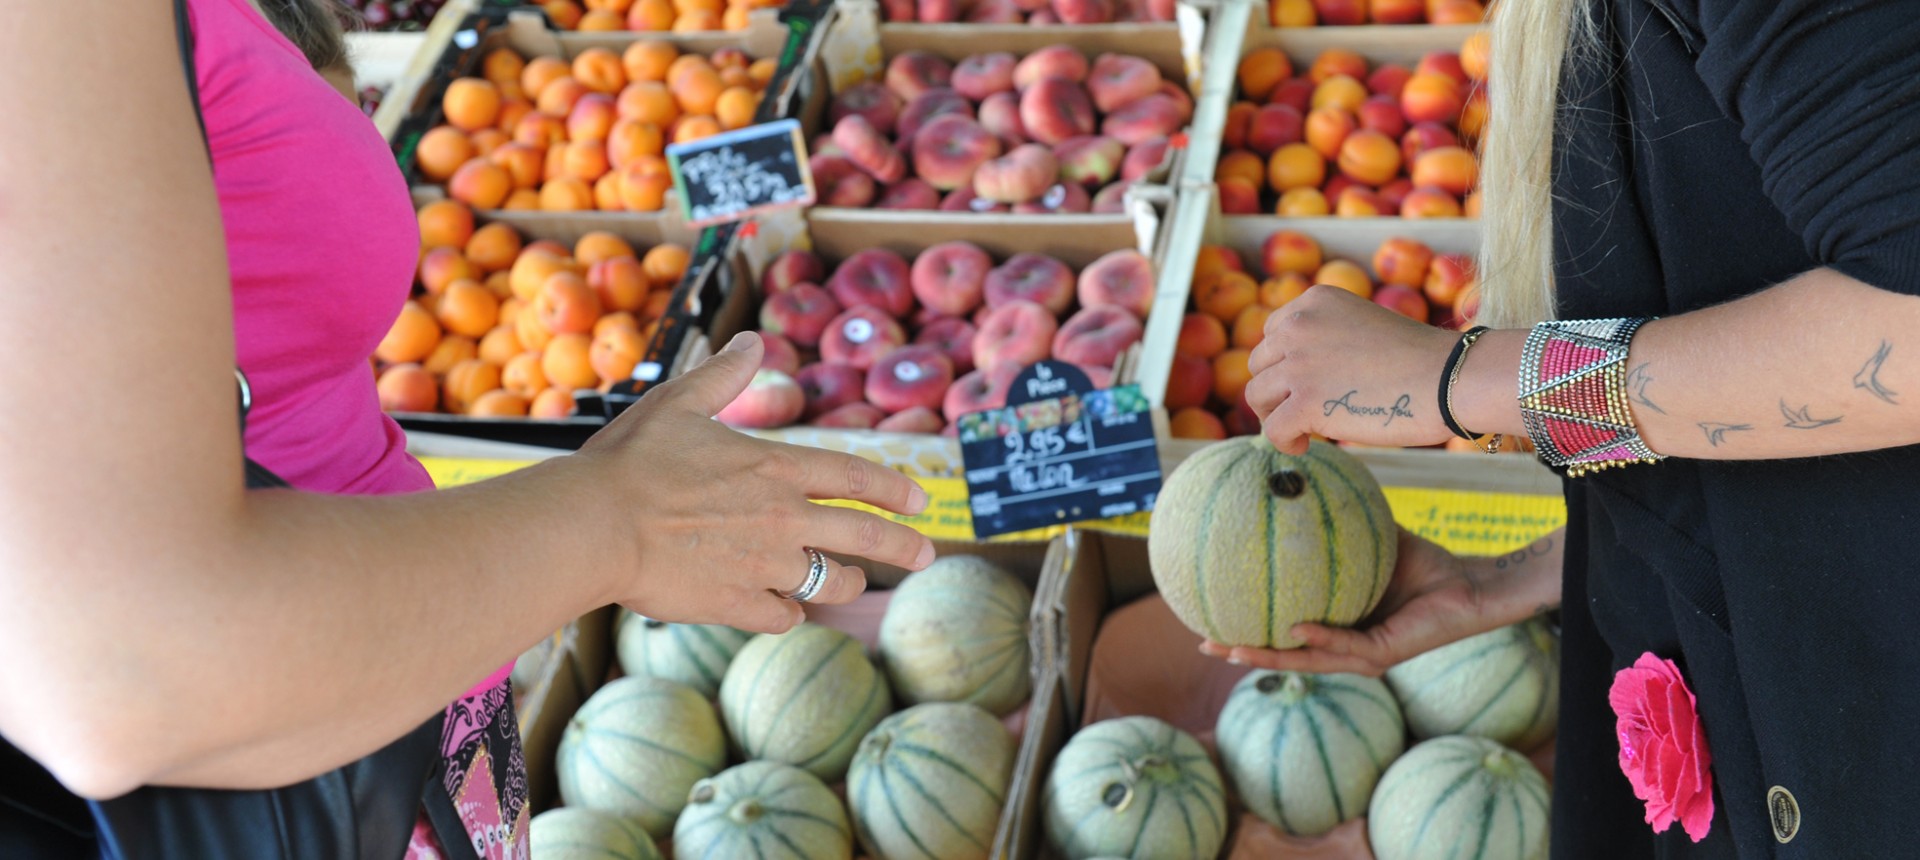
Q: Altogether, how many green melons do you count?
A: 12